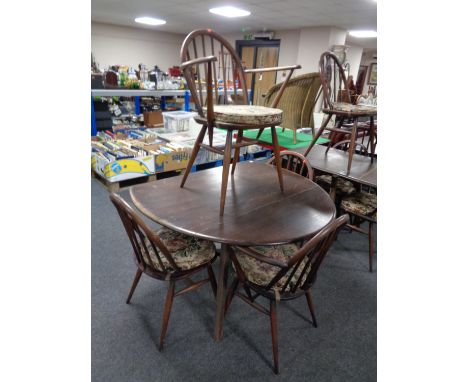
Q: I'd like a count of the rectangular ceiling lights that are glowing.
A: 3